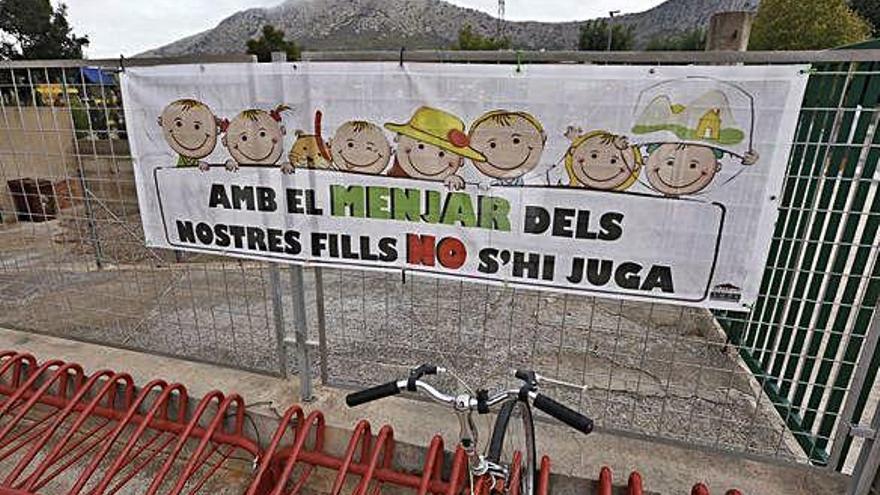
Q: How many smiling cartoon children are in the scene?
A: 7